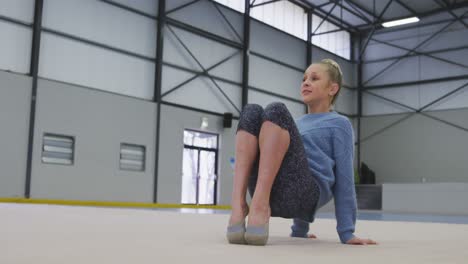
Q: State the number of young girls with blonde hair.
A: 1